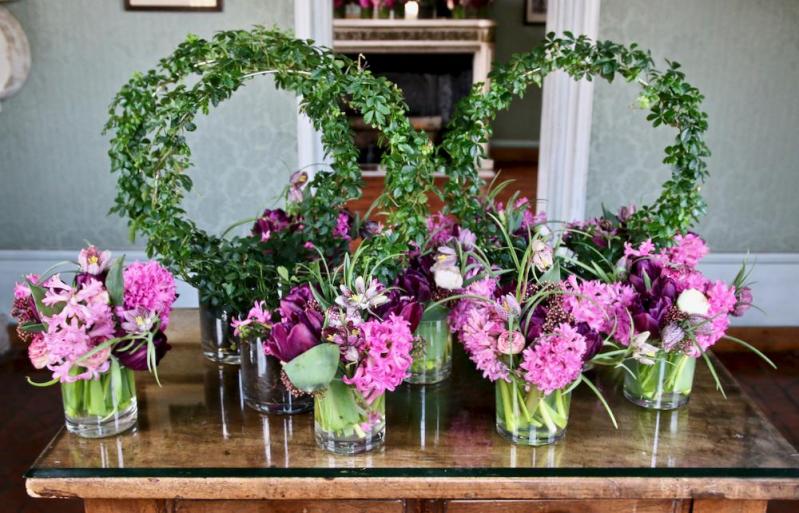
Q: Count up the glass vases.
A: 7